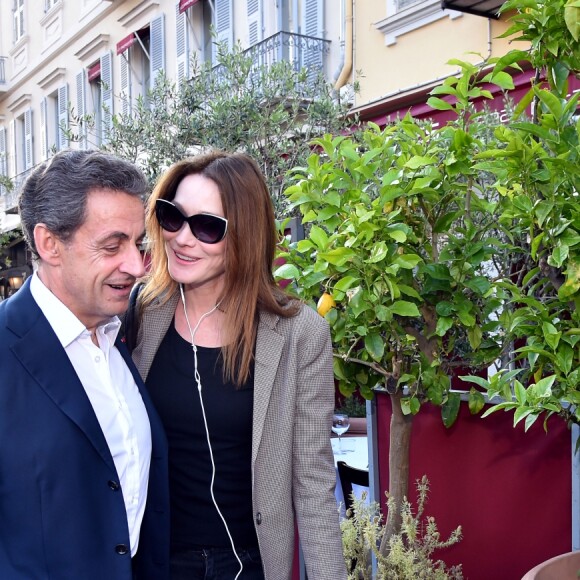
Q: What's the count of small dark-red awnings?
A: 3